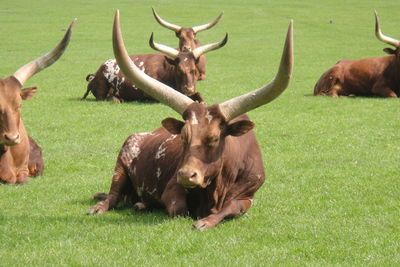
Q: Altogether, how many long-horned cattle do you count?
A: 5